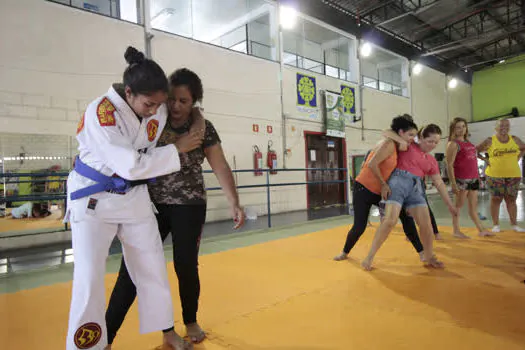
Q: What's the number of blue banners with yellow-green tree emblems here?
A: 2